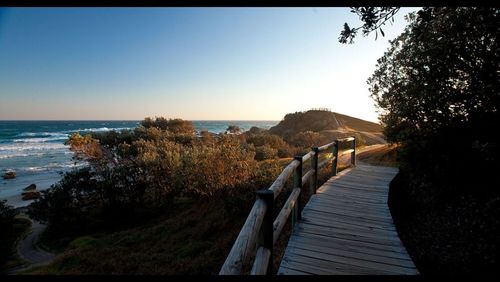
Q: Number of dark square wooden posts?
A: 5